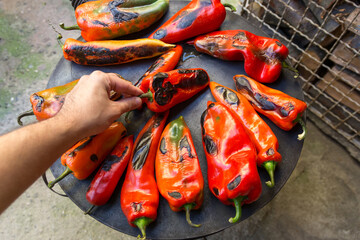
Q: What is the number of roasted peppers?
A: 14